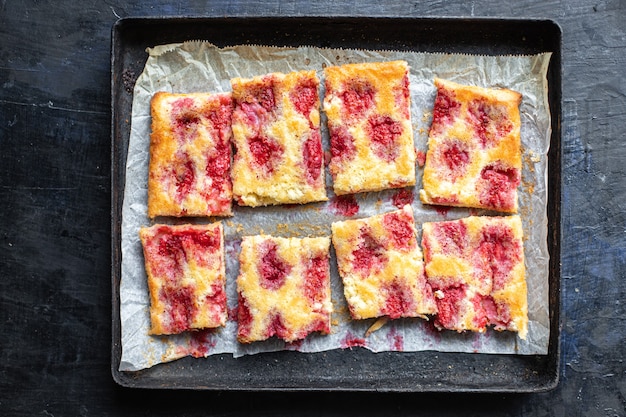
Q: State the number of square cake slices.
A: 8